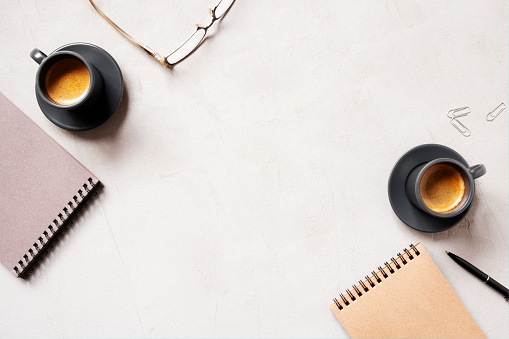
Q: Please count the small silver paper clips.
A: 3